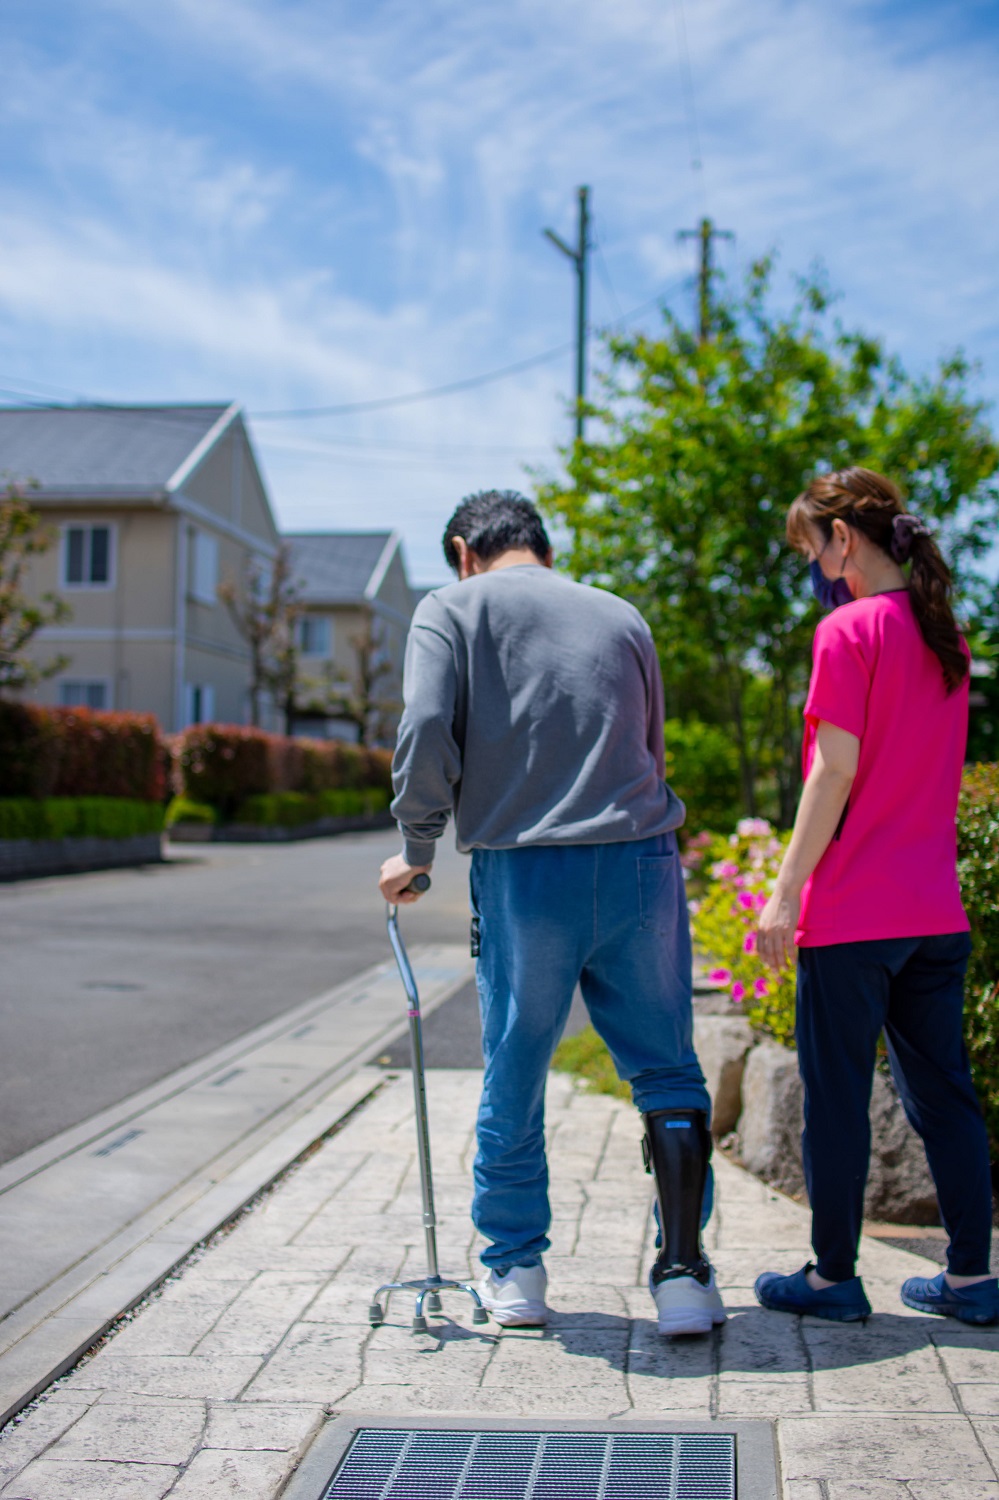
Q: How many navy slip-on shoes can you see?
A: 2